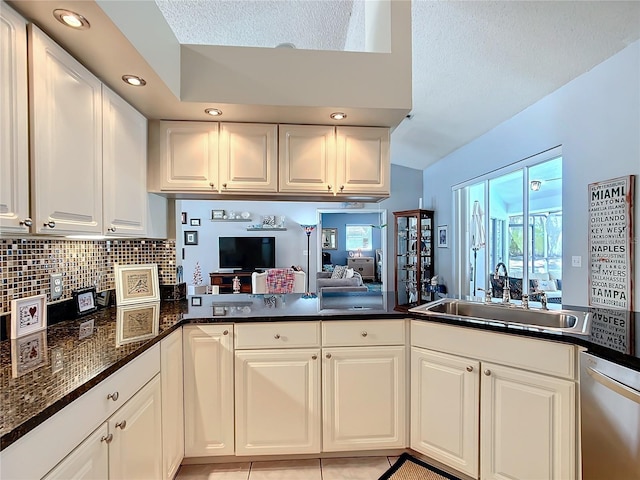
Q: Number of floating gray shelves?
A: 2